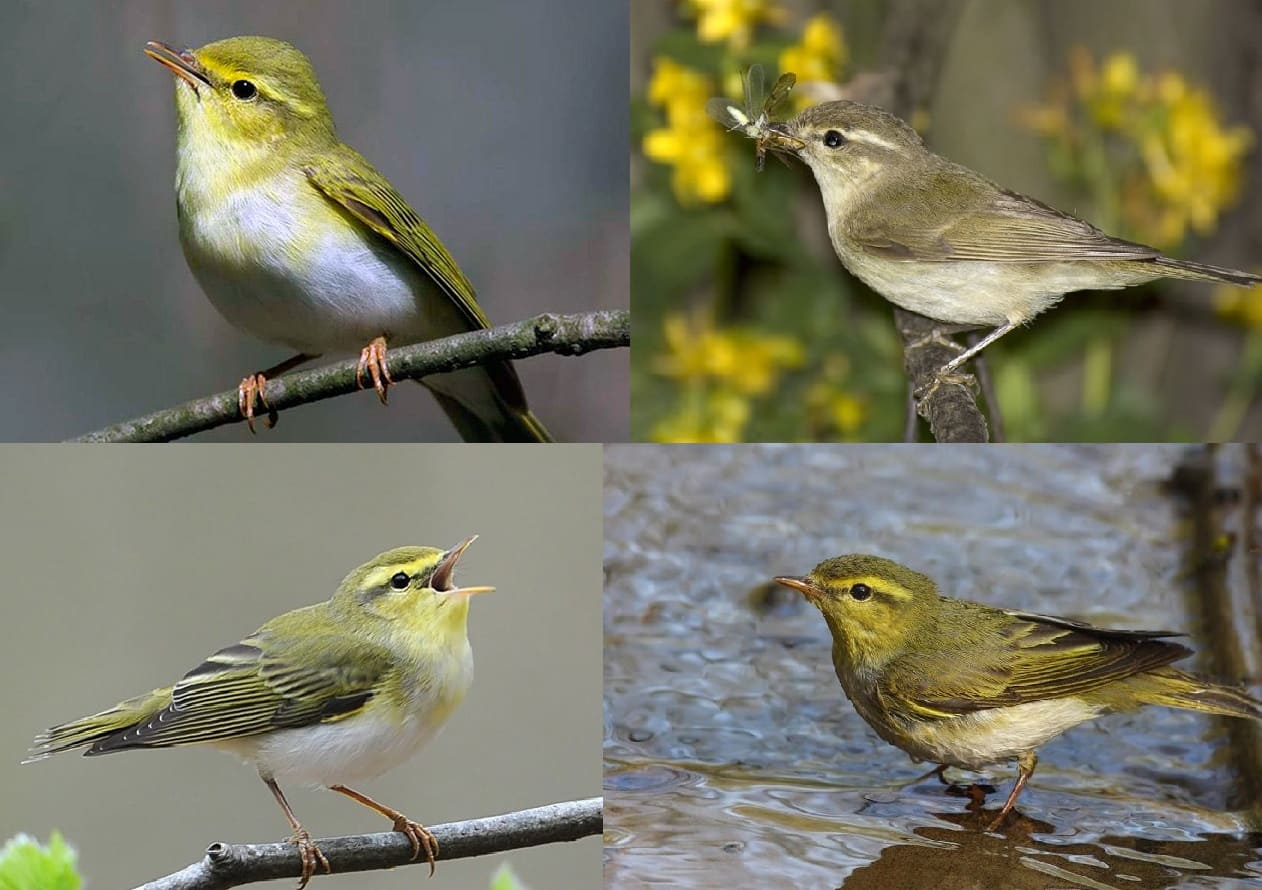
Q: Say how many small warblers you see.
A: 4